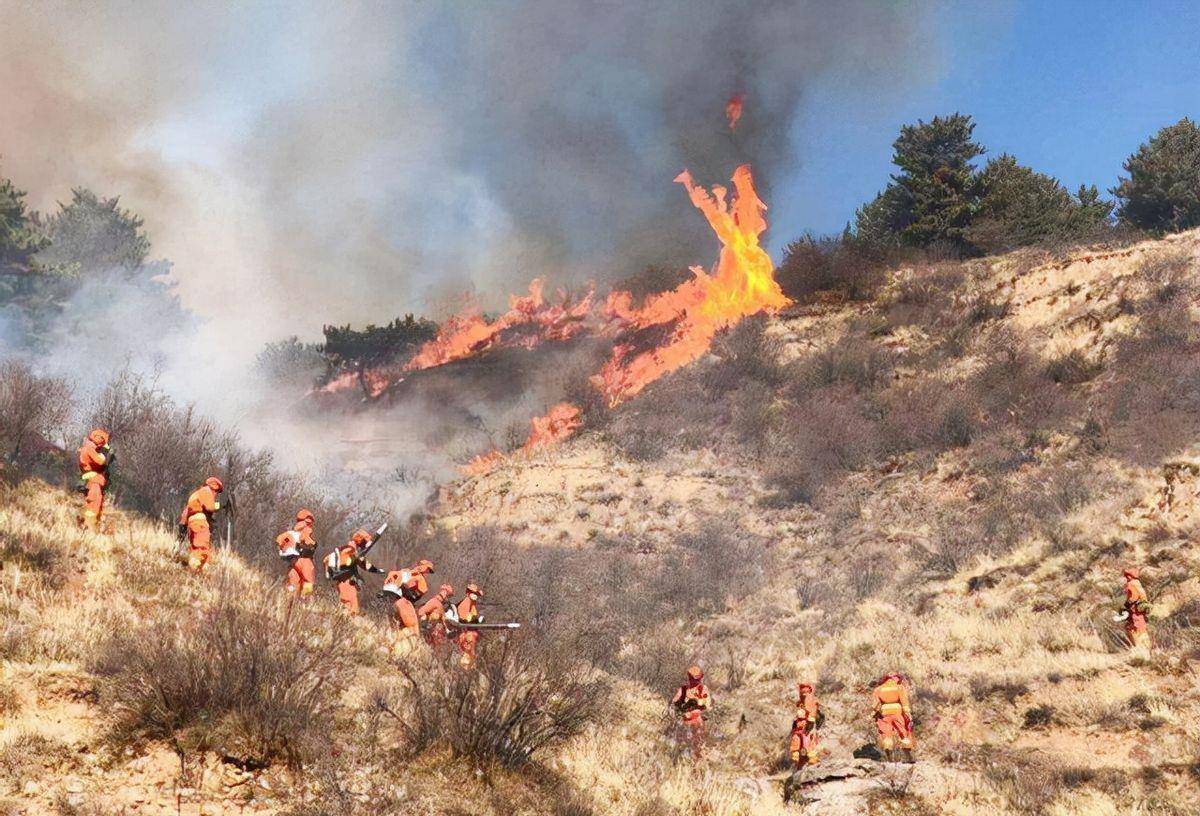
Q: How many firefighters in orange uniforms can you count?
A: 11